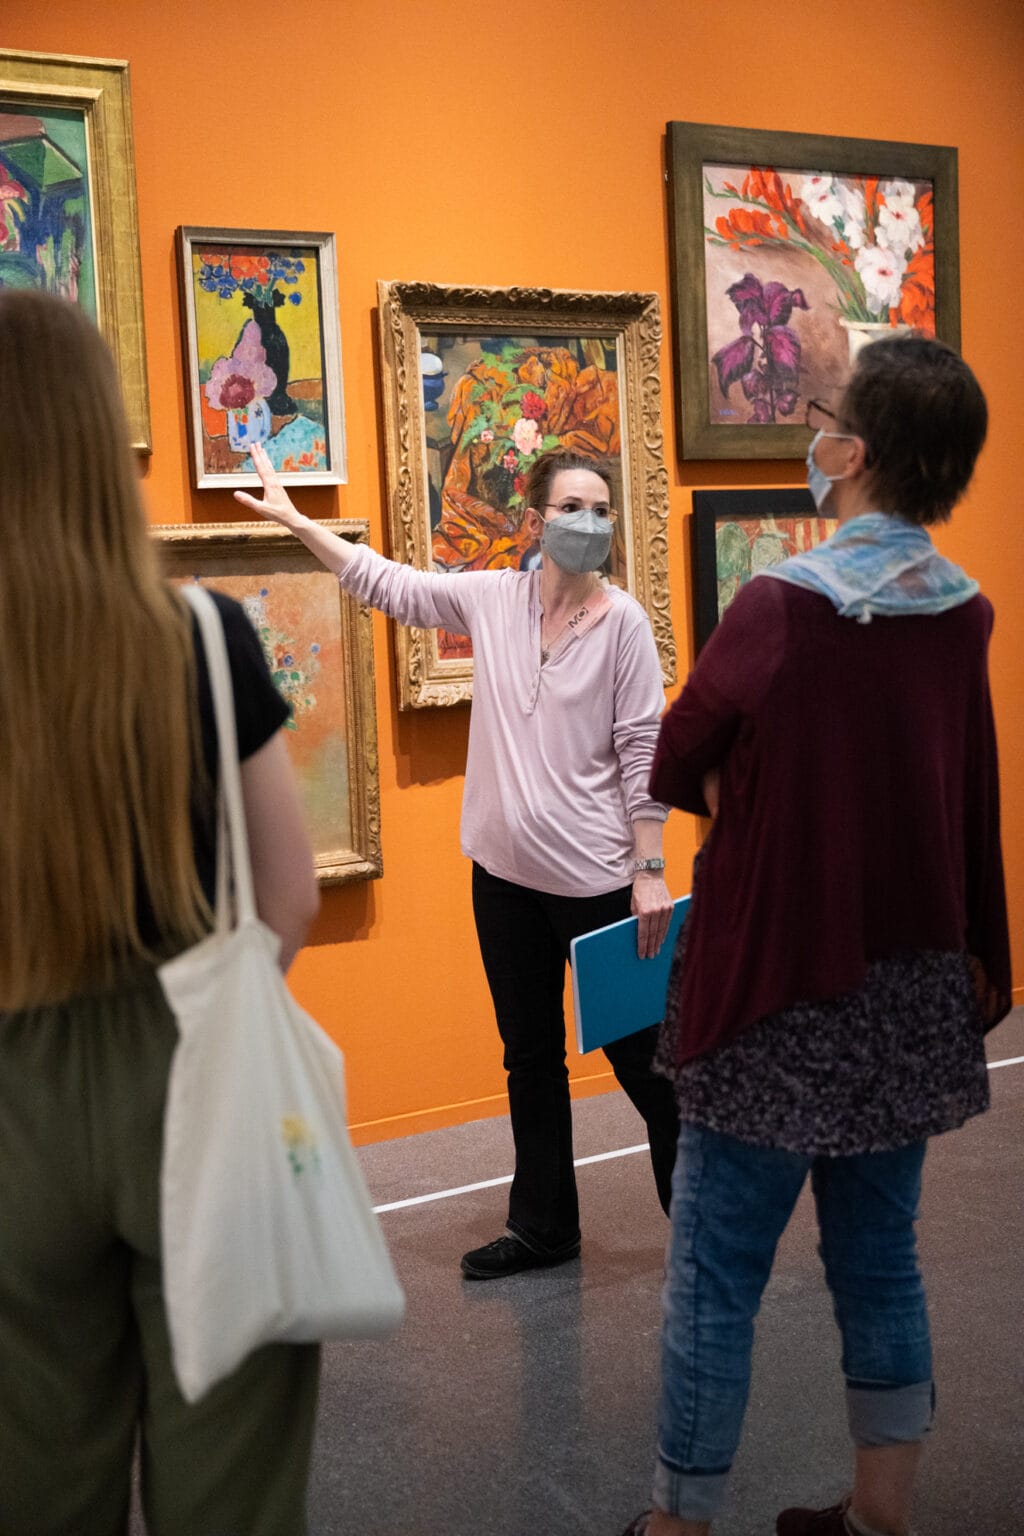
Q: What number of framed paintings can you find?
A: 6